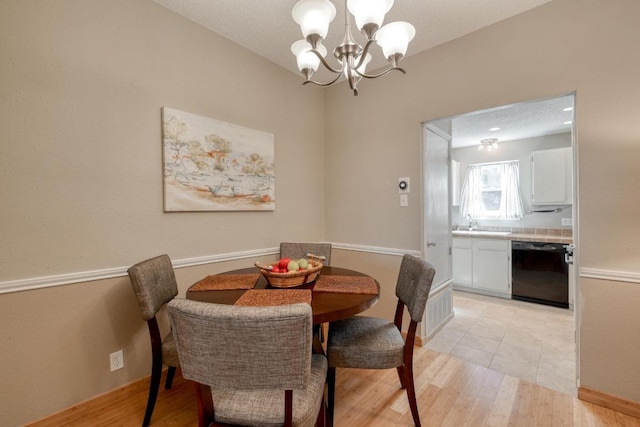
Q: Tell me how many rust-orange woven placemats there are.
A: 3